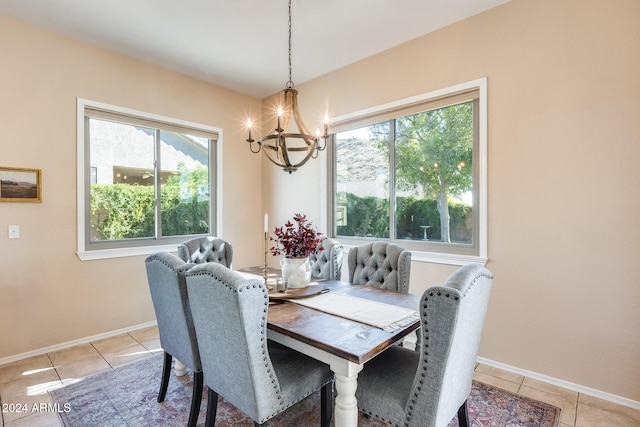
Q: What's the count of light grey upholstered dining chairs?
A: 6